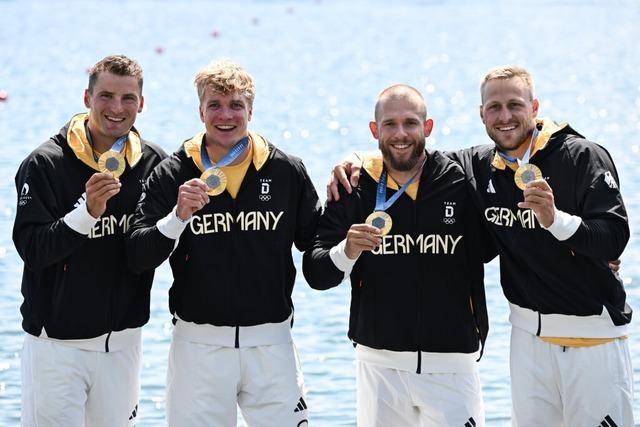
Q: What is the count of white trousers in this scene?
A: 4